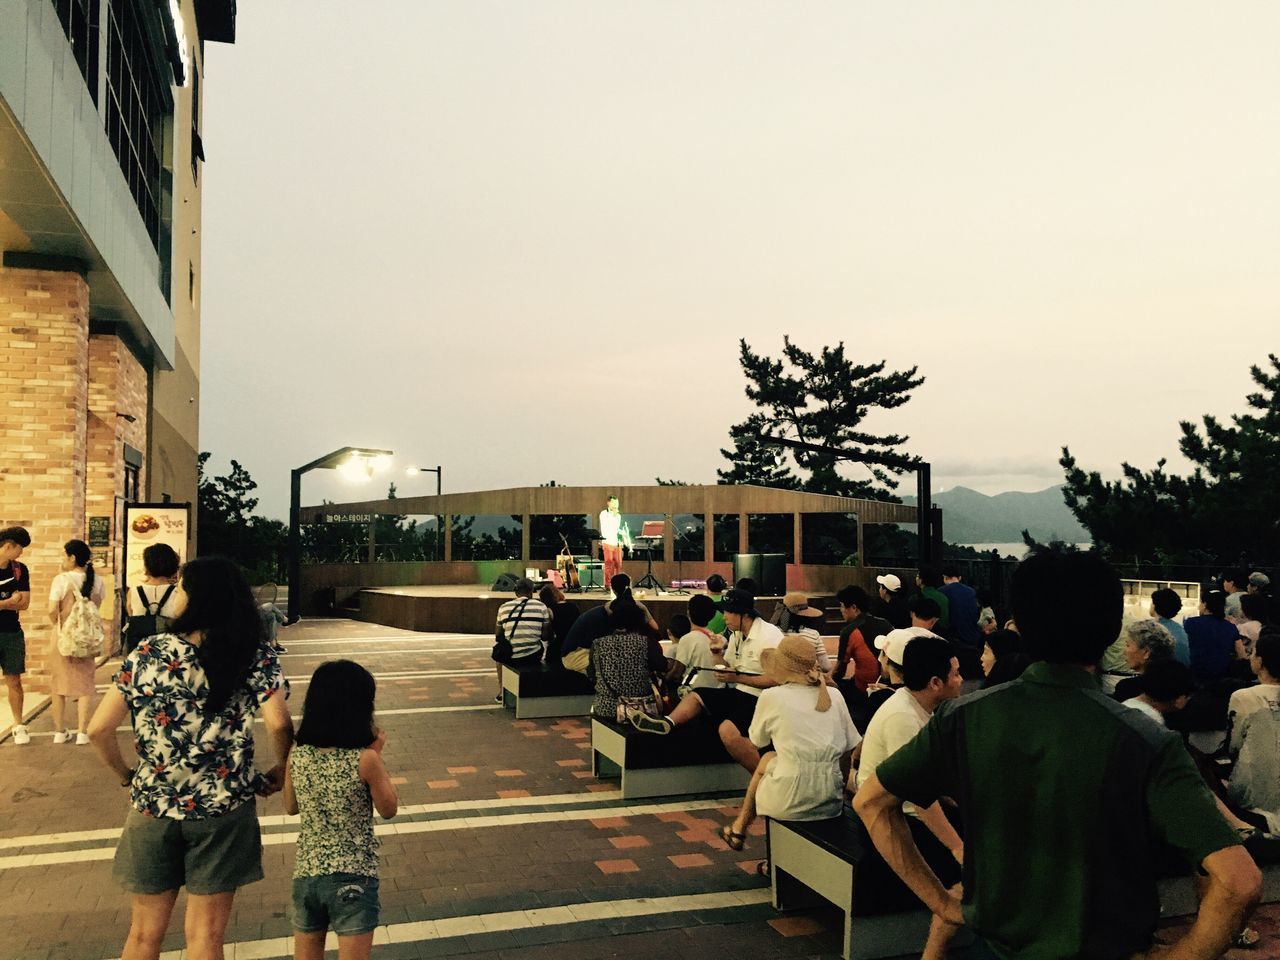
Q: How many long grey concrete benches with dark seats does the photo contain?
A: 3